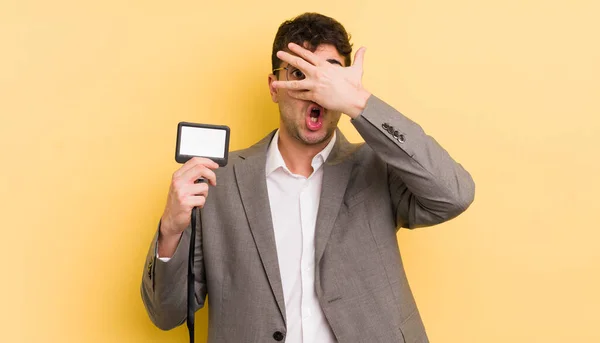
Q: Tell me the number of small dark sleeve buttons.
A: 4